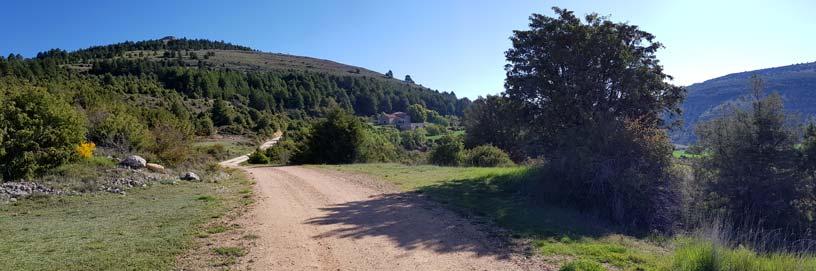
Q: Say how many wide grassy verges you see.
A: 2